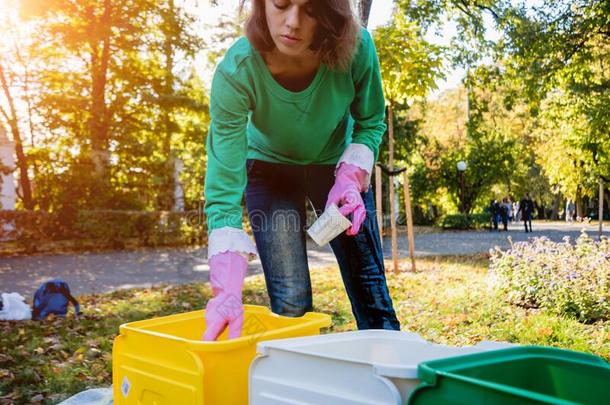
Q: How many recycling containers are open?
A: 3